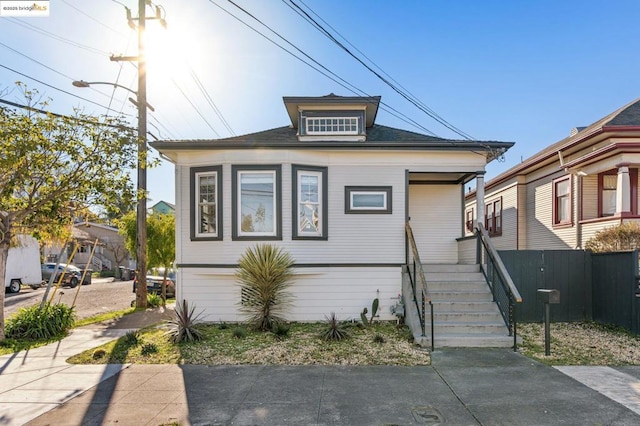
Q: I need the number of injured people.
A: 0